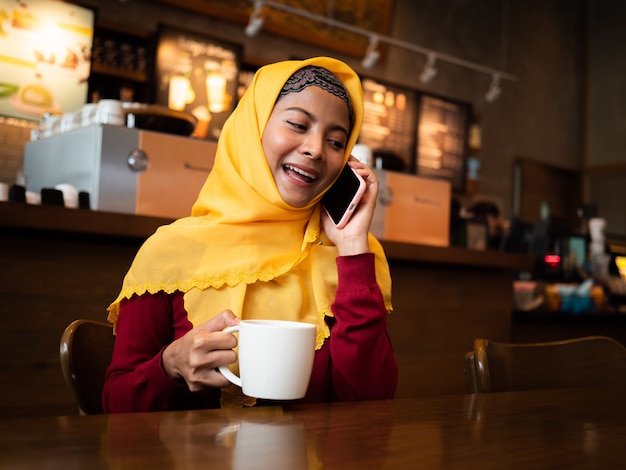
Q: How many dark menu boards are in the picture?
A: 3